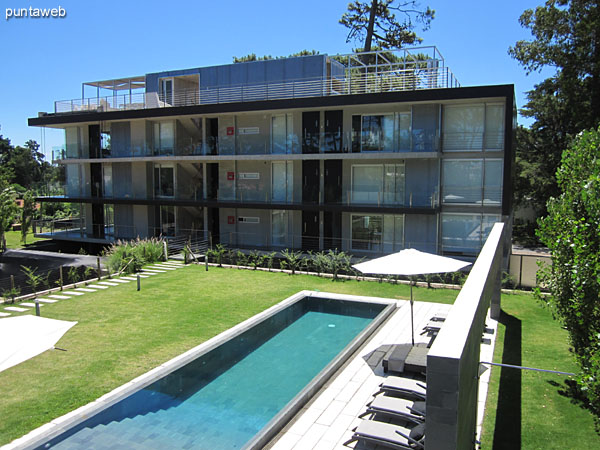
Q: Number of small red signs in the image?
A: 3